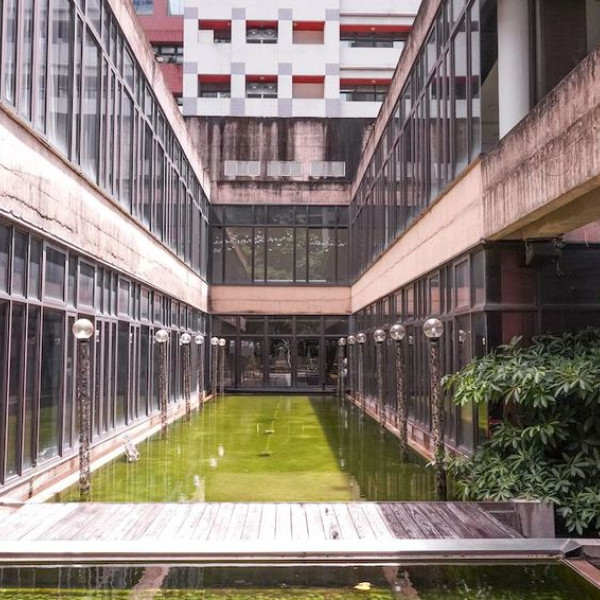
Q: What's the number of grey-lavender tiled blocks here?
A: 12